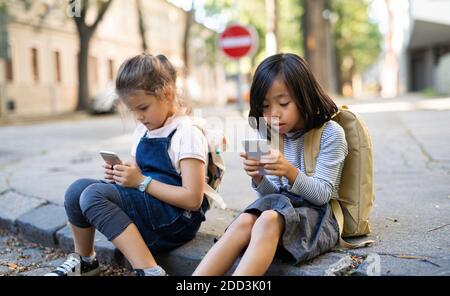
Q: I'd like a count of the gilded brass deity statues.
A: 0